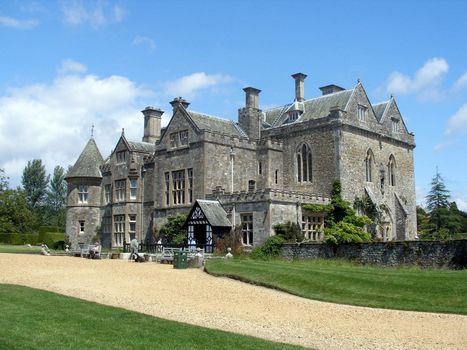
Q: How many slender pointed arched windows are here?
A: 3